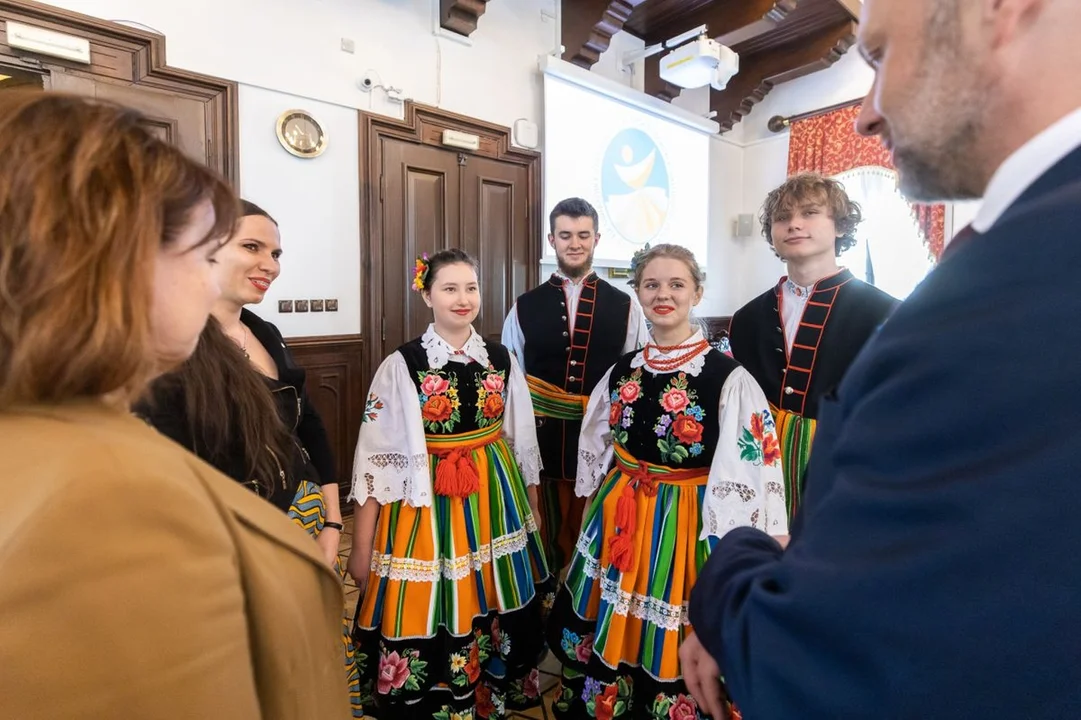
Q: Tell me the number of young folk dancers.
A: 4